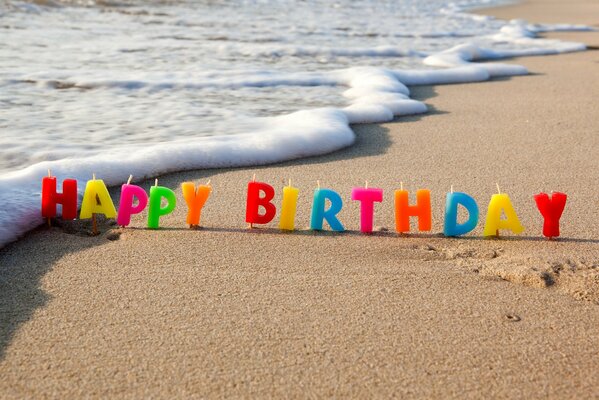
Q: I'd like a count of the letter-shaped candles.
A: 13